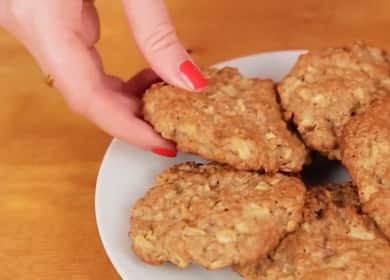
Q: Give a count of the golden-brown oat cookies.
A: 5